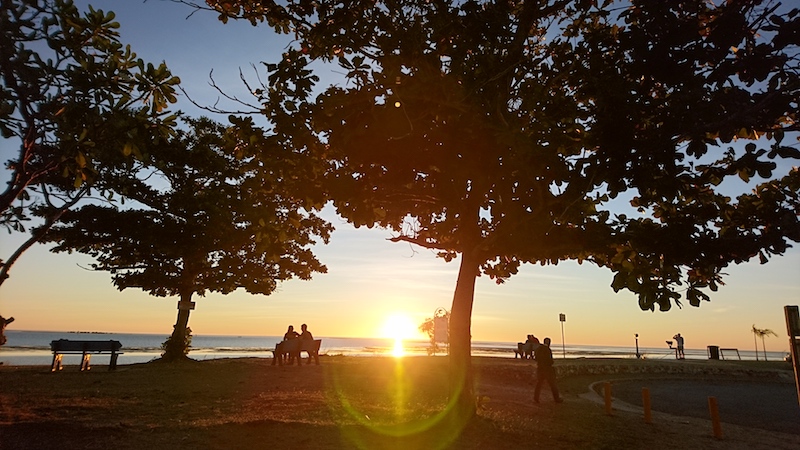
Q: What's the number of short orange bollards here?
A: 3